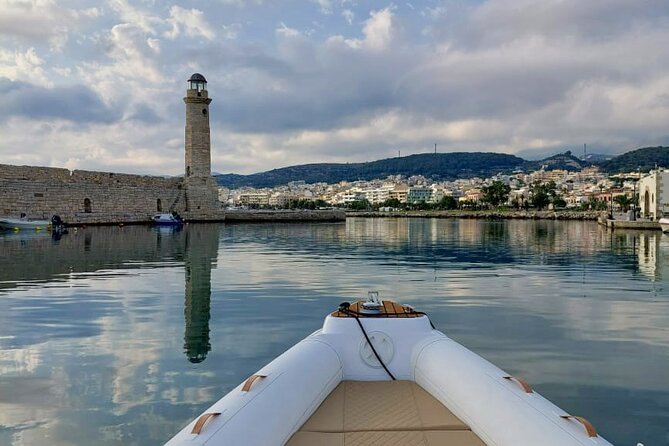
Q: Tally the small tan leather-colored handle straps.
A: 4